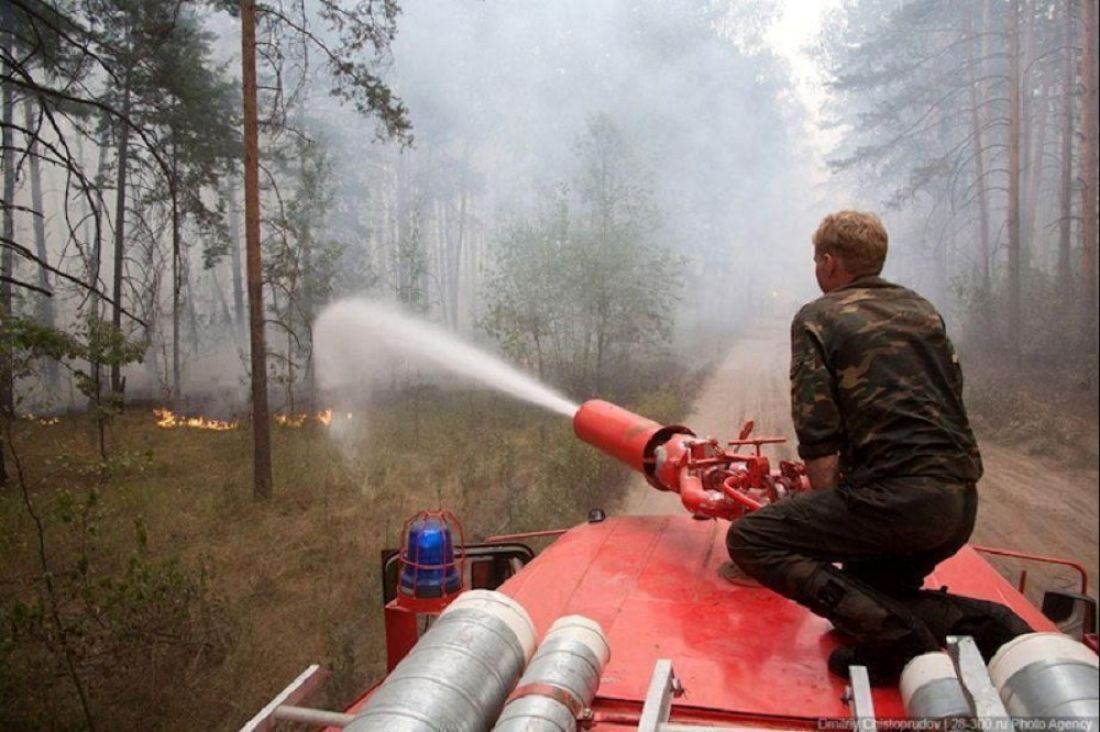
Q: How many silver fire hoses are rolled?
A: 4